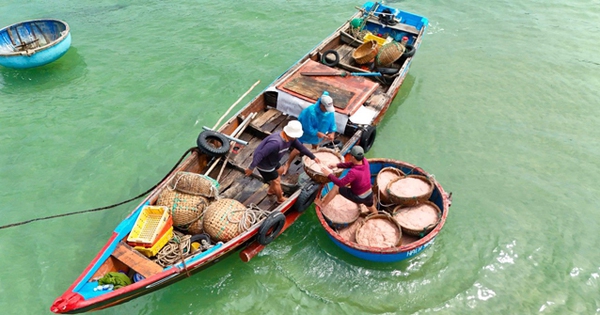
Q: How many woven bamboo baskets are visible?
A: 11